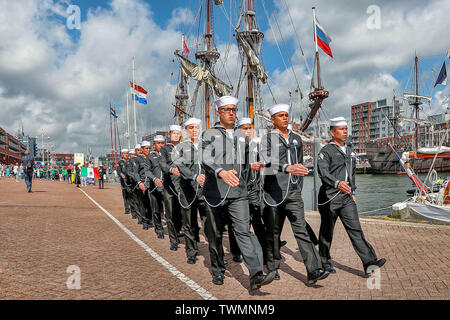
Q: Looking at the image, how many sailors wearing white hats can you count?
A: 11